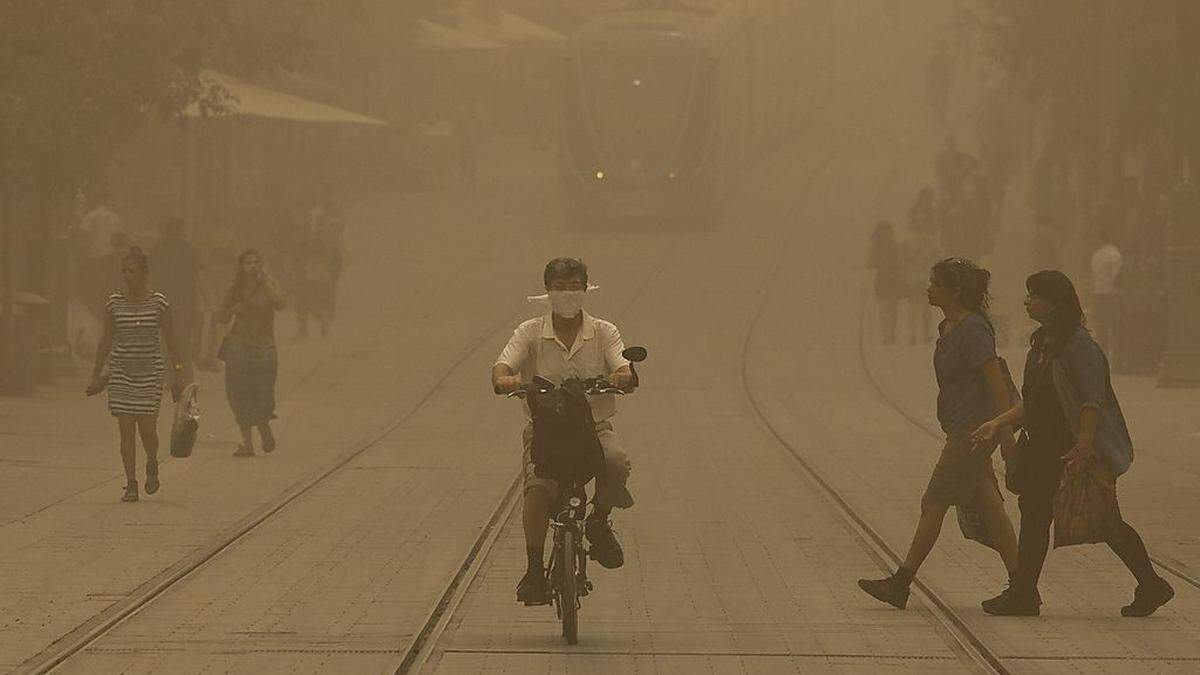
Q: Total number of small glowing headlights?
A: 3